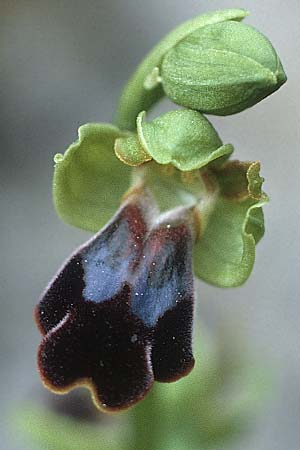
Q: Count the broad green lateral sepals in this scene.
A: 2